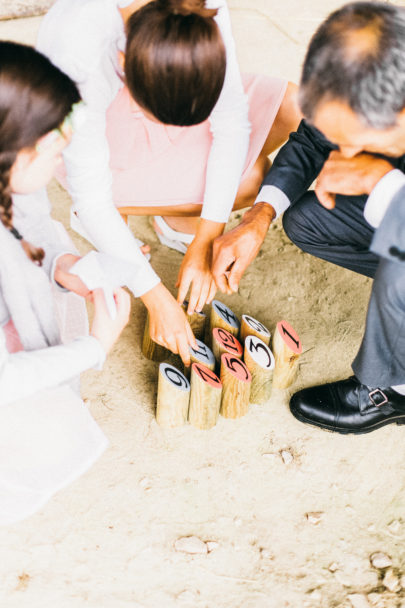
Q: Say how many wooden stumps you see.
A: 11